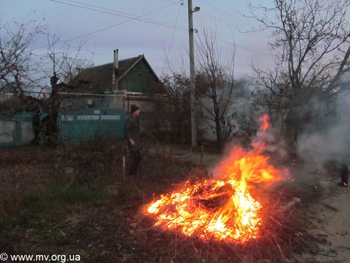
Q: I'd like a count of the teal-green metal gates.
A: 1